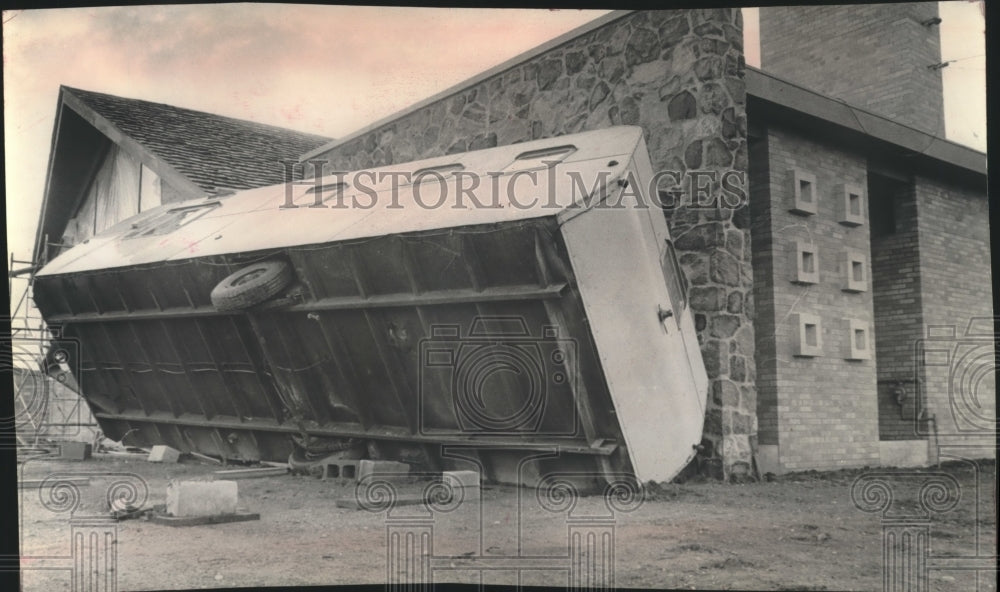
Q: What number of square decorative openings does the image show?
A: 6